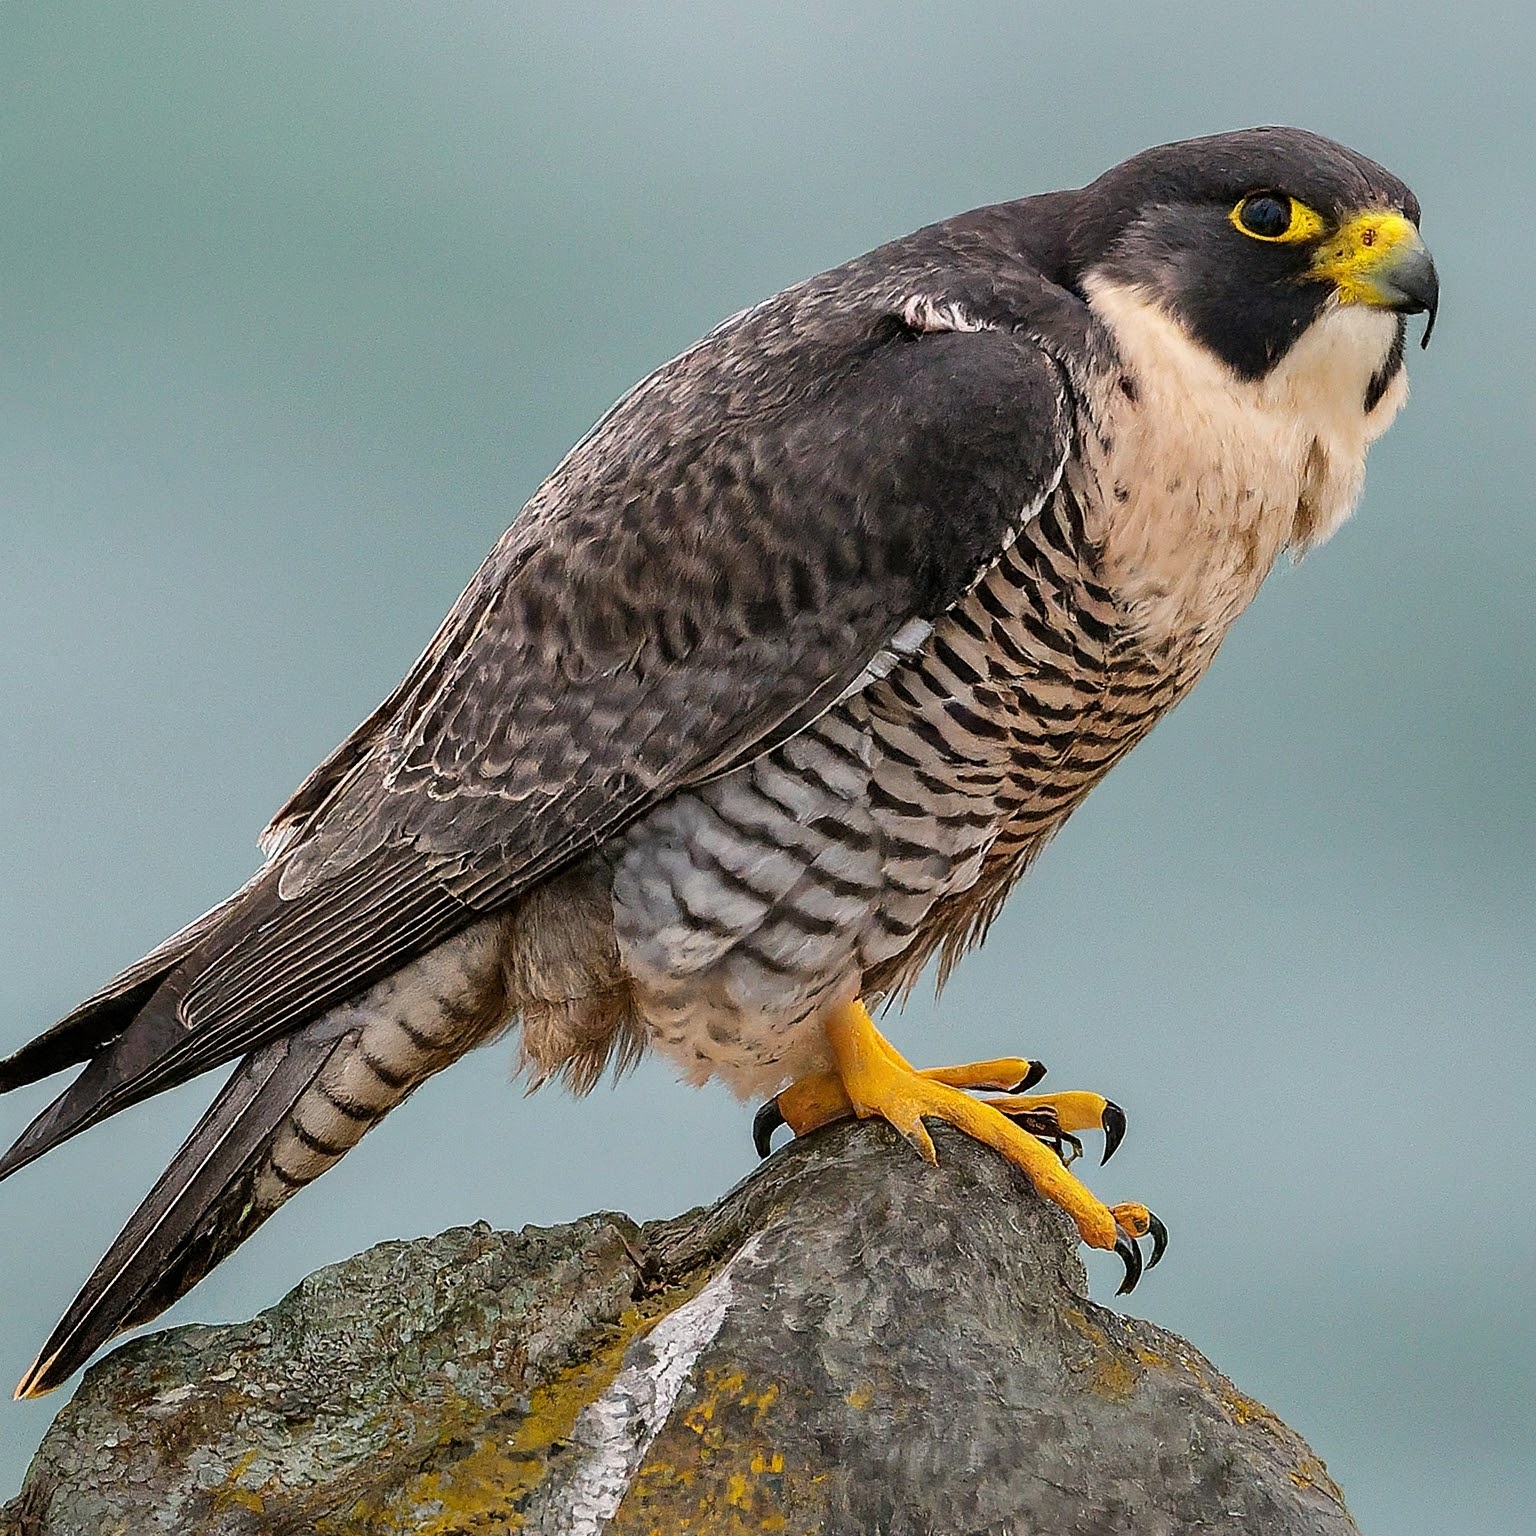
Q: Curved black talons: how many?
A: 5